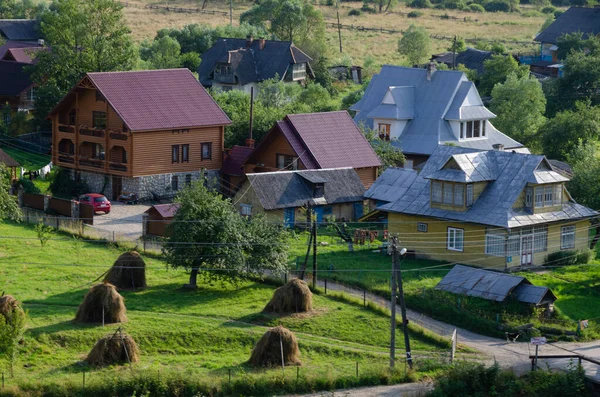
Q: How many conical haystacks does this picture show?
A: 6